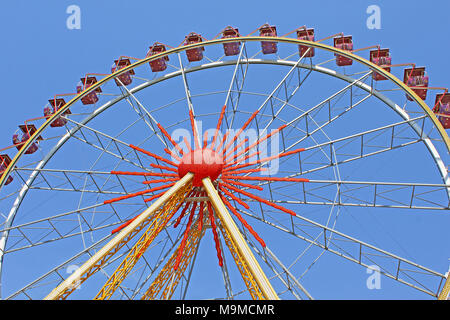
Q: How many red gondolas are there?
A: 14